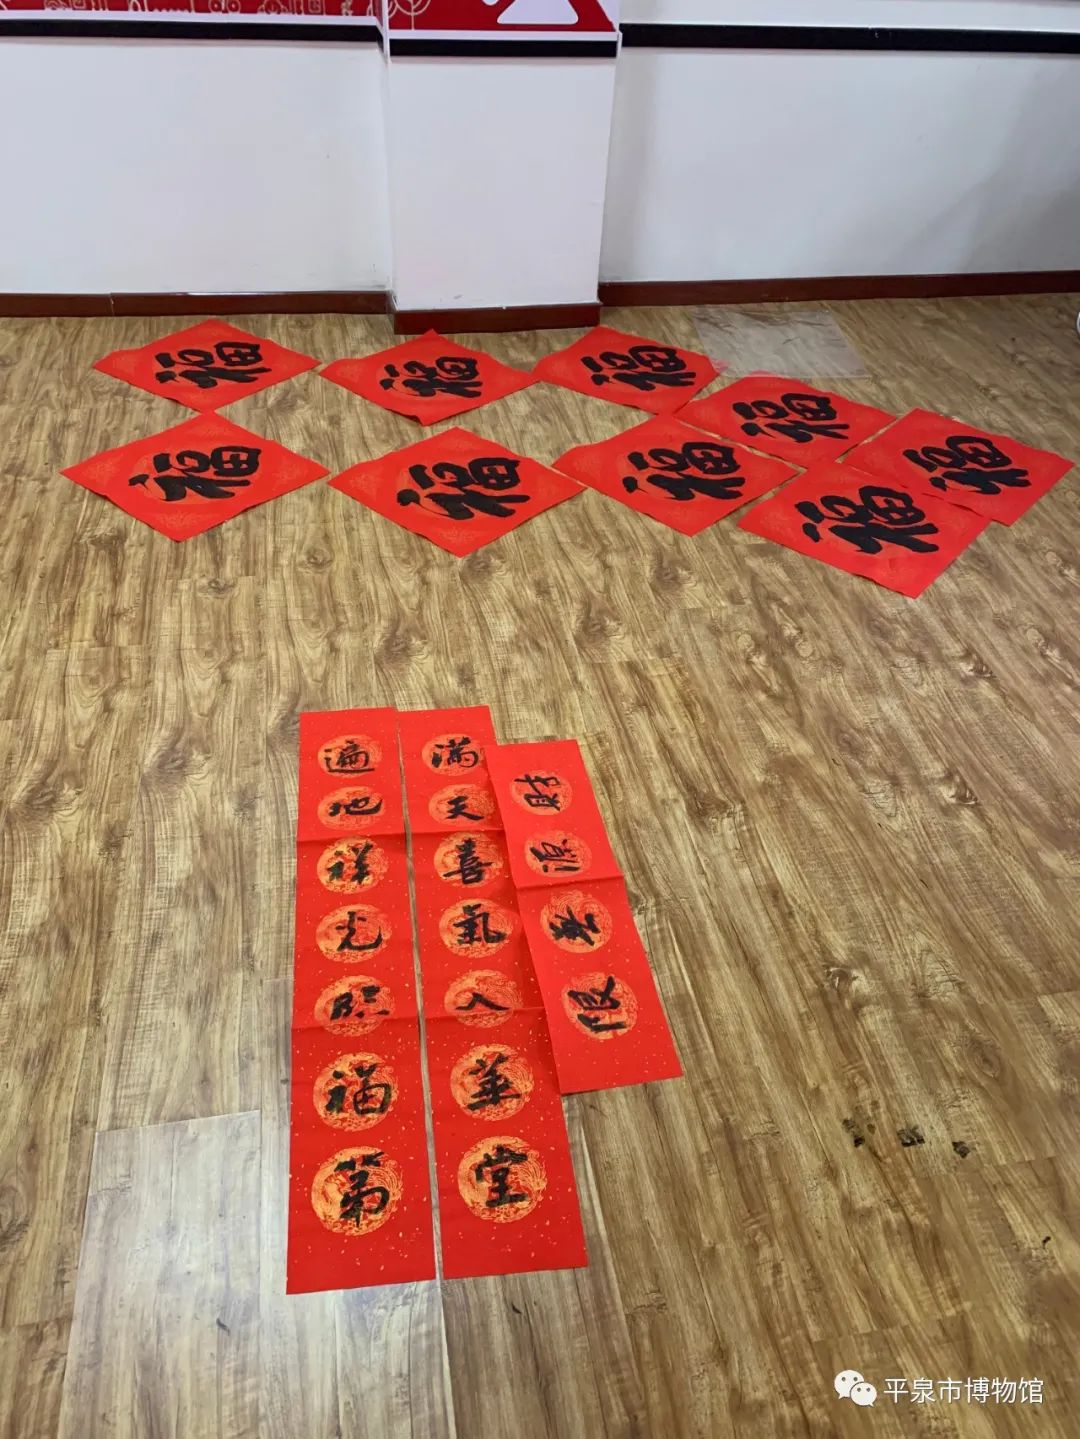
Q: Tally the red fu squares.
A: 9